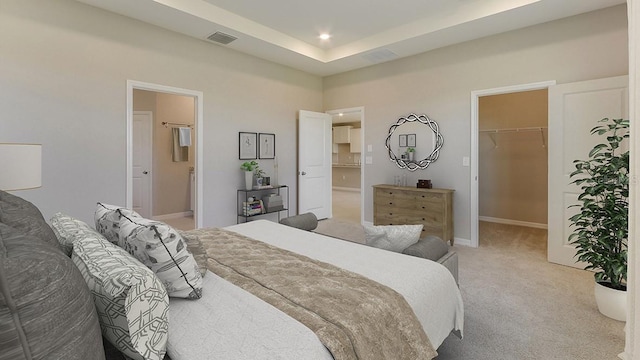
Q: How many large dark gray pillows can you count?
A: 2